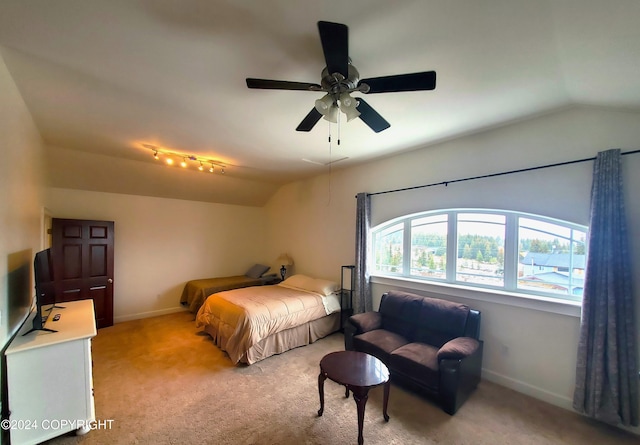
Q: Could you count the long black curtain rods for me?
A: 1